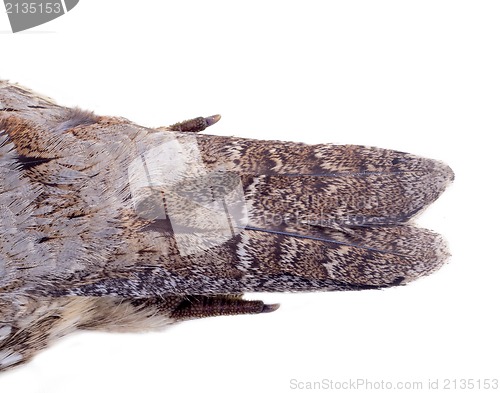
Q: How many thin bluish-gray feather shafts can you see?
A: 2